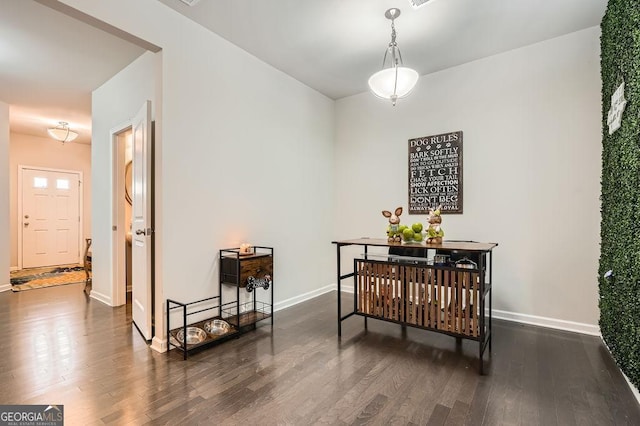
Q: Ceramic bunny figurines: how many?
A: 2